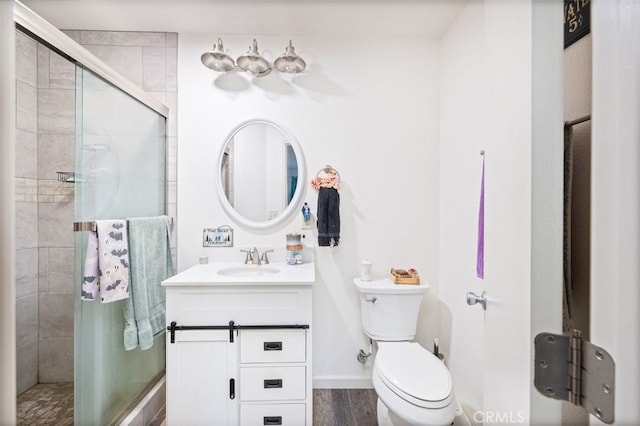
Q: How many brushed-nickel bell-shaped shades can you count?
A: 3